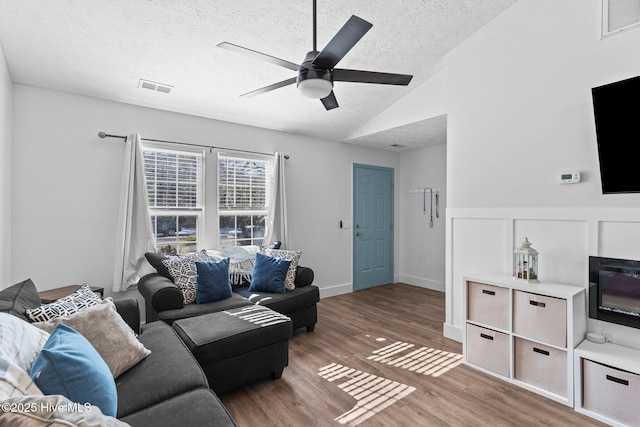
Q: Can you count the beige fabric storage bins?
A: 5